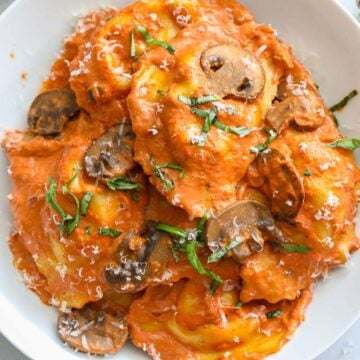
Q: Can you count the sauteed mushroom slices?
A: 8